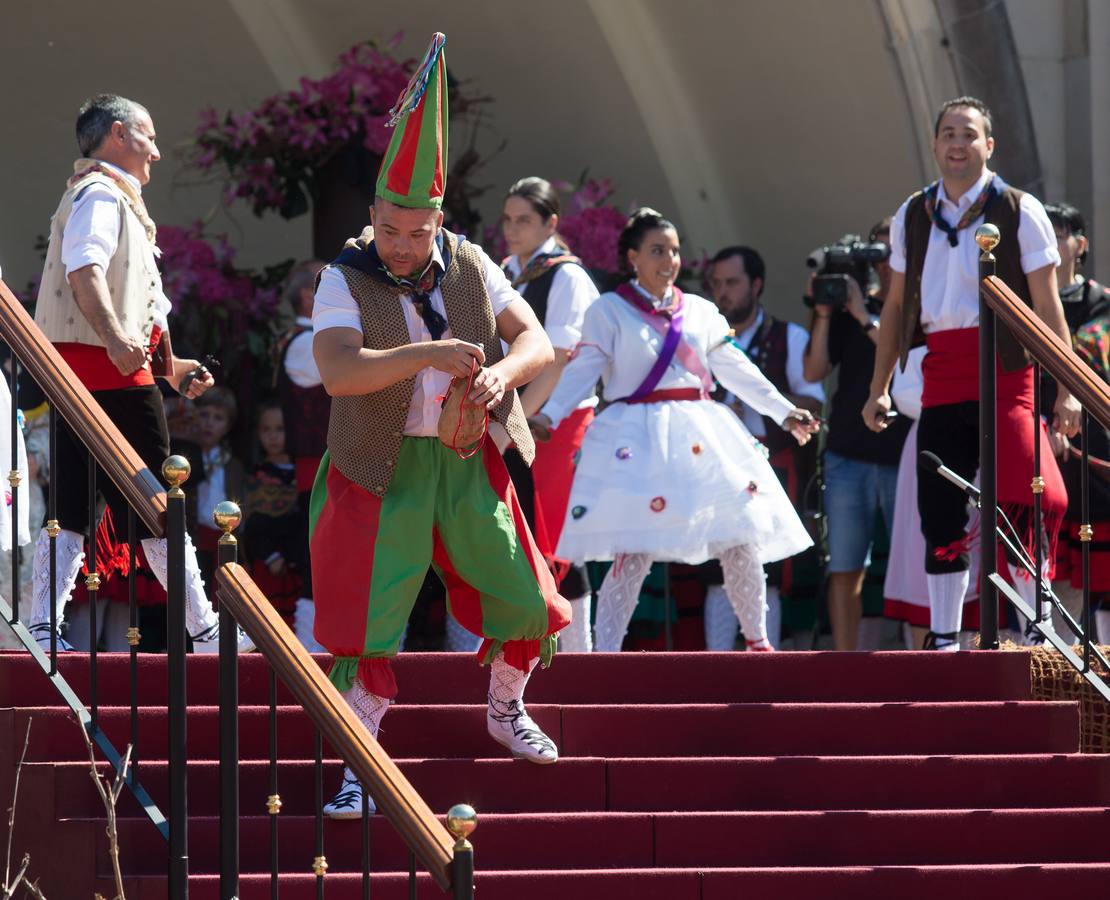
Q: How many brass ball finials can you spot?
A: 4